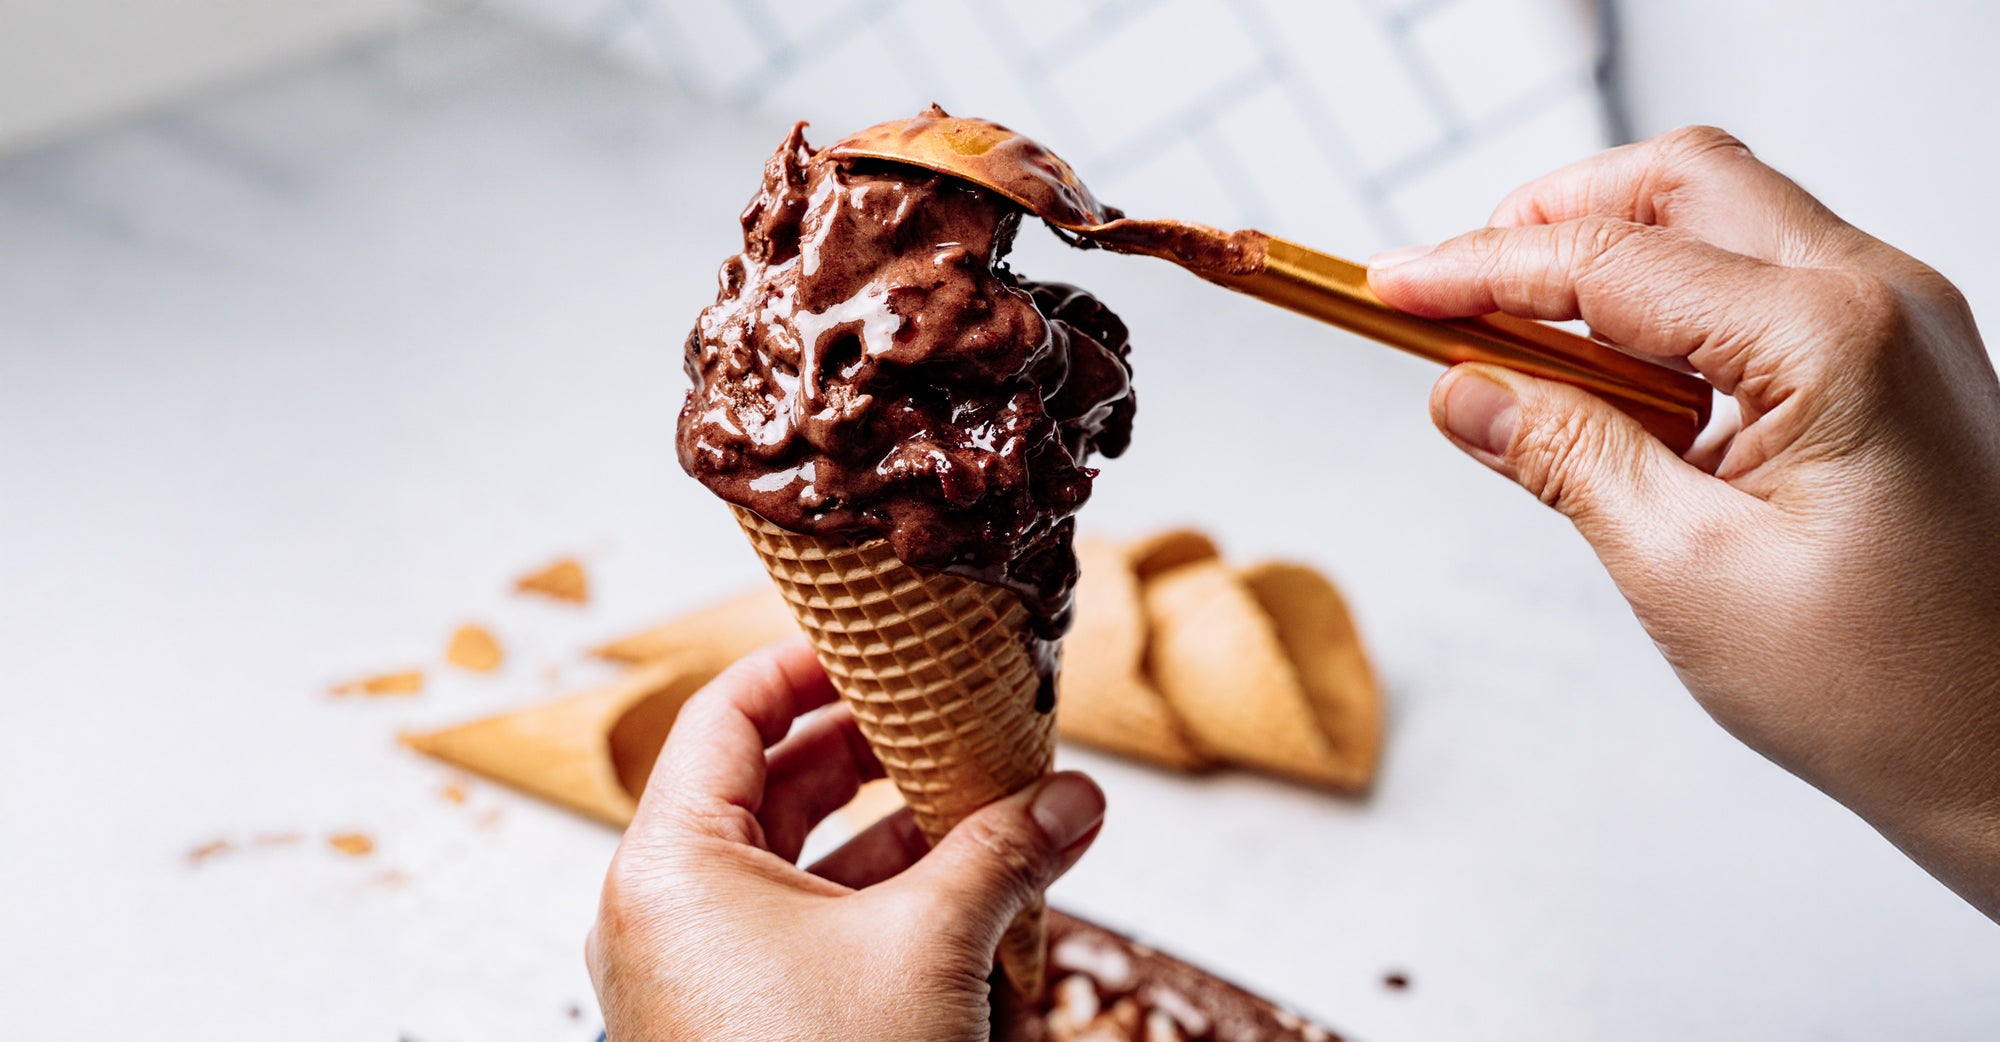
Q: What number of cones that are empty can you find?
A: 4